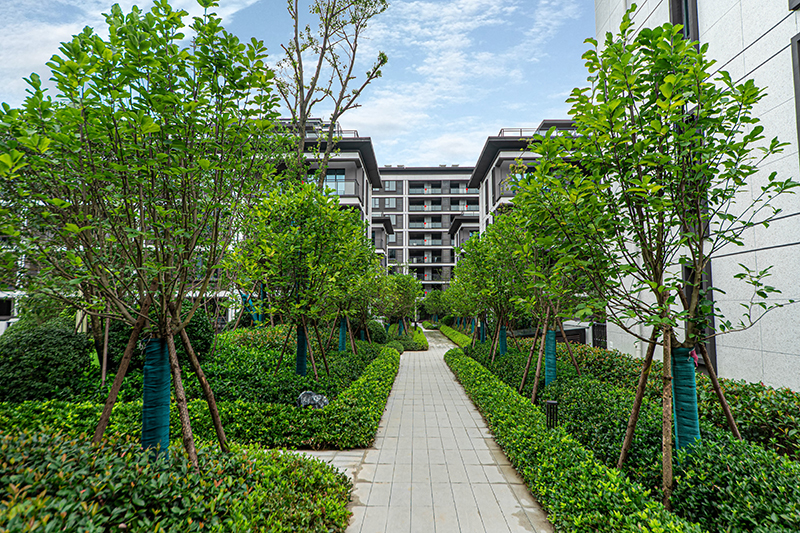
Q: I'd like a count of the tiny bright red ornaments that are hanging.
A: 9